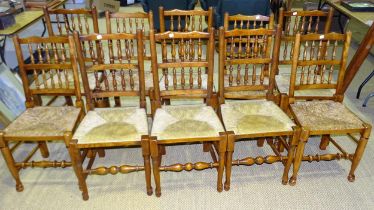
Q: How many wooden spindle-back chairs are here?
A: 10